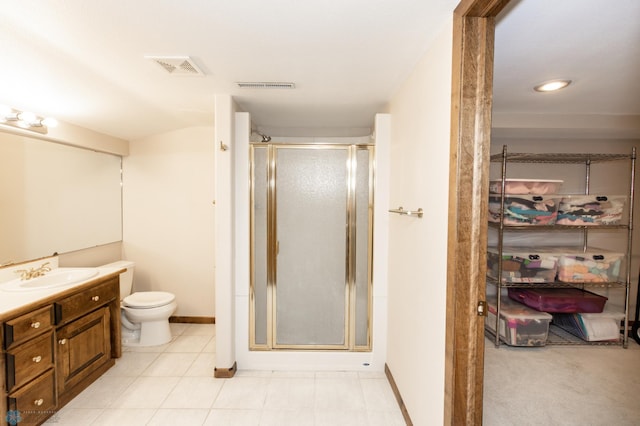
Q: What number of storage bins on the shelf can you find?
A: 8